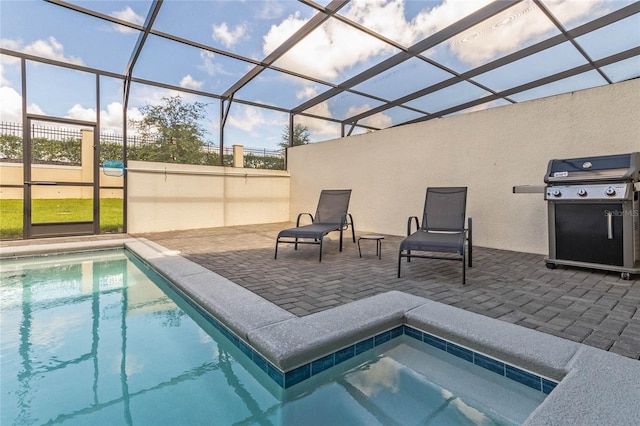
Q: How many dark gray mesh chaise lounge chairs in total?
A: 2